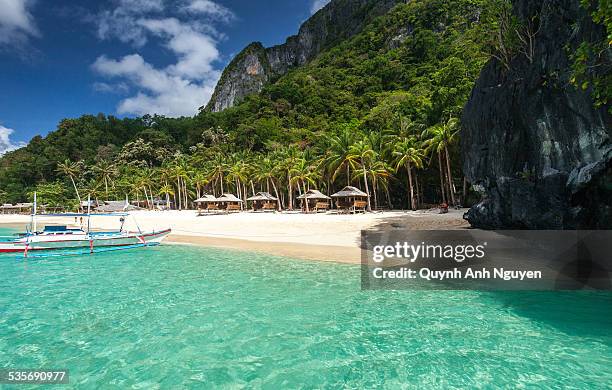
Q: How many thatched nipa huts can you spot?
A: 5